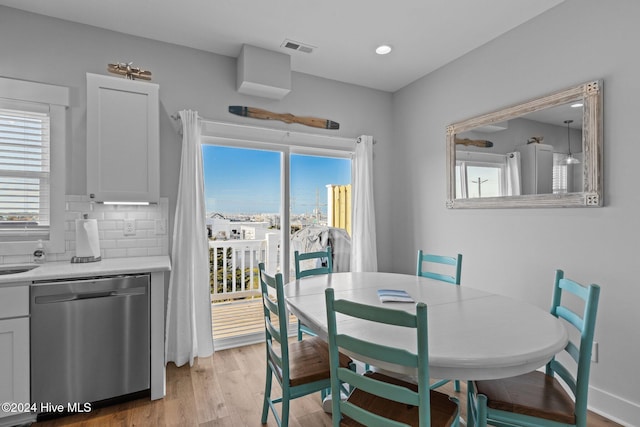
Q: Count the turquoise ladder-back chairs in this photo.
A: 5